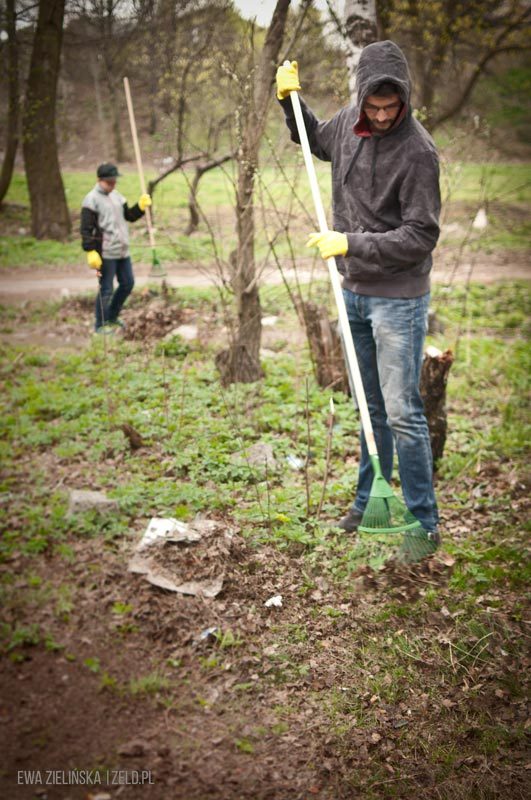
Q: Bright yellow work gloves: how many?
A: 4